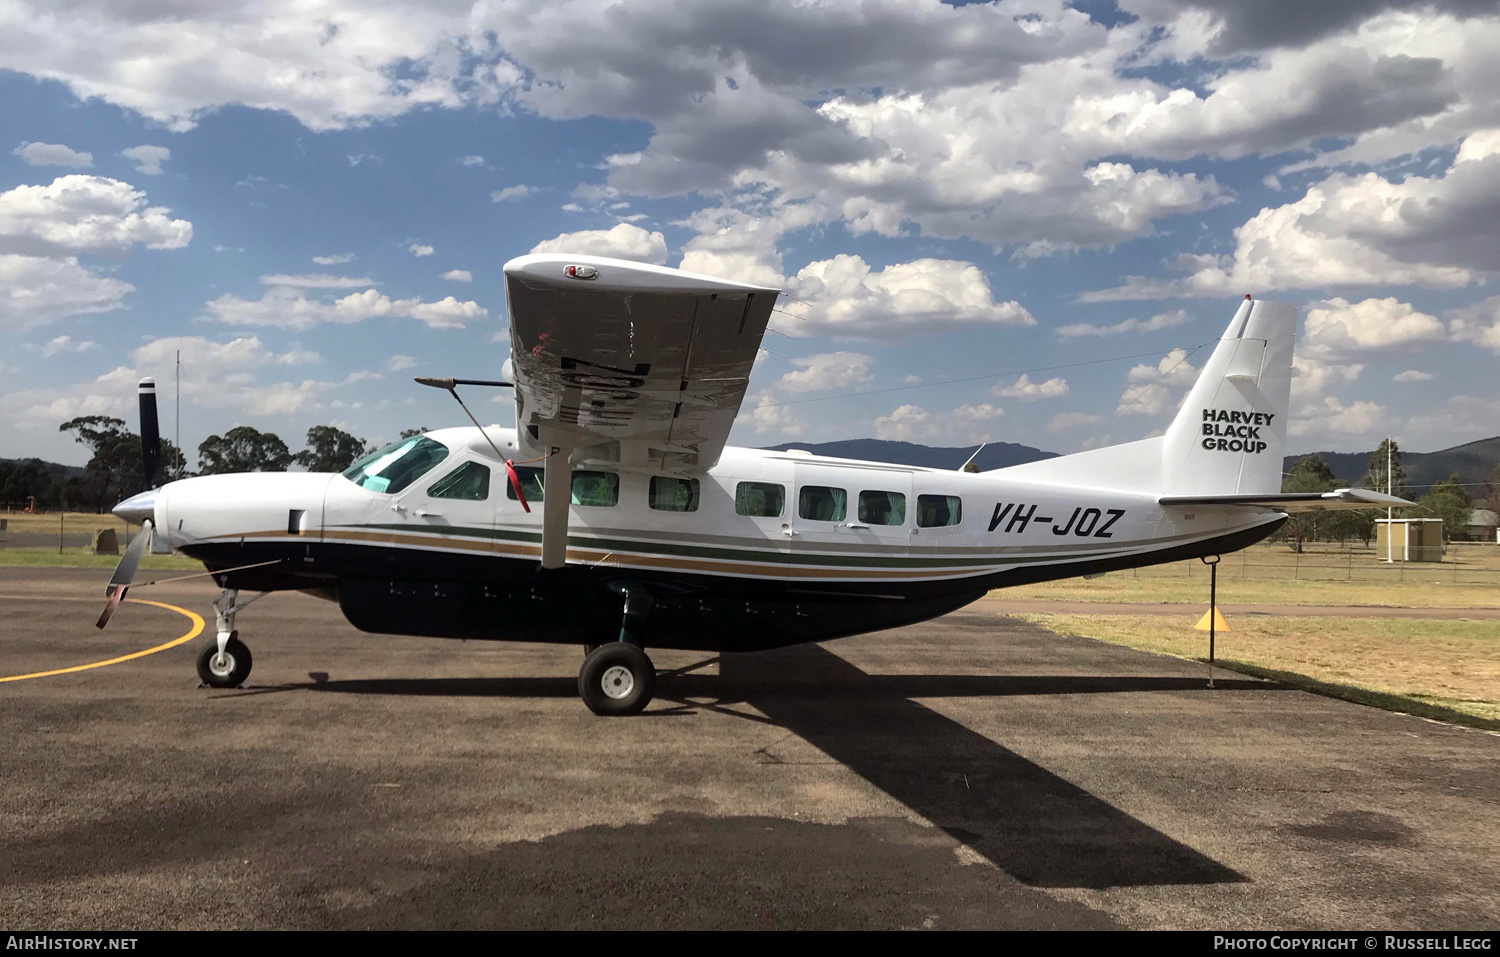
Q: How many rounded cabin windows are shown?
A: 7